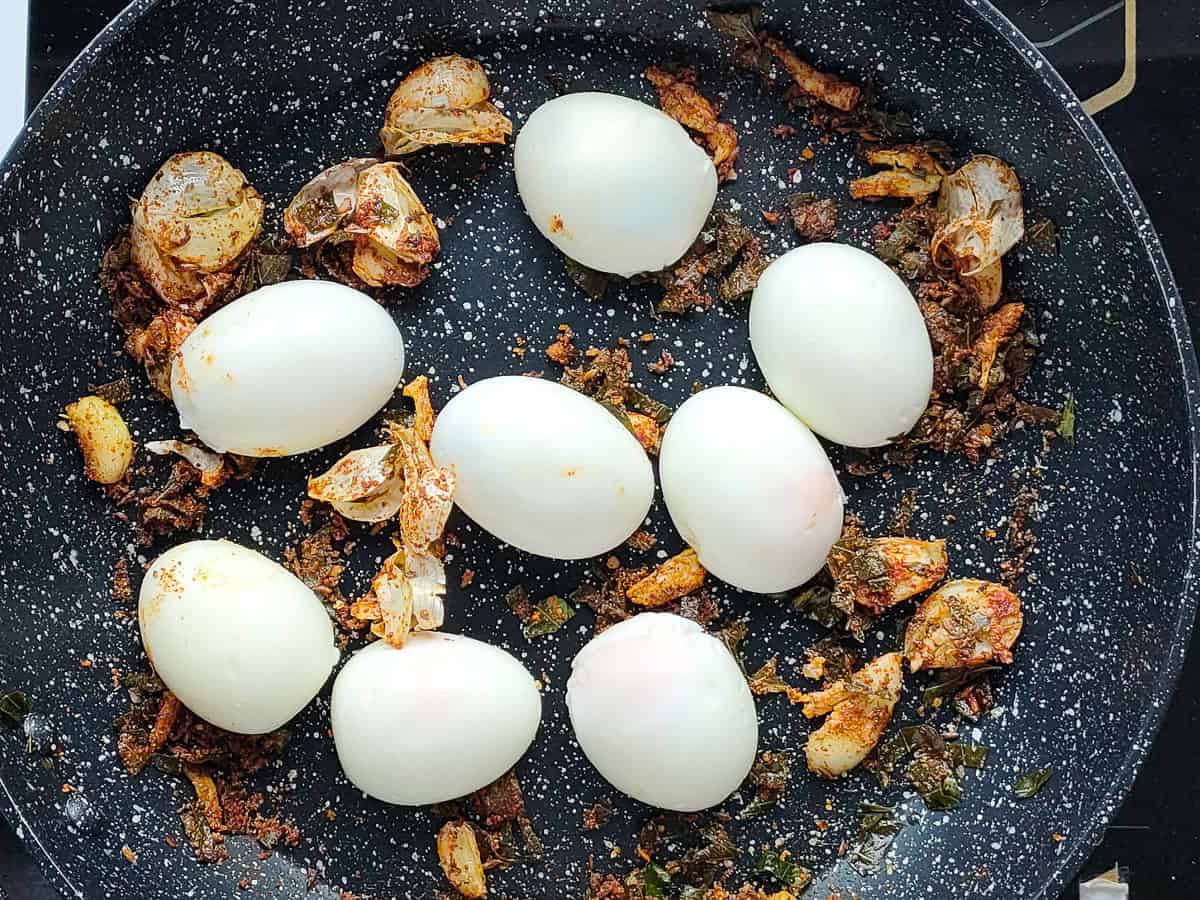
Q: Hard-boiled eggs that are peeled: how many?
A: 8